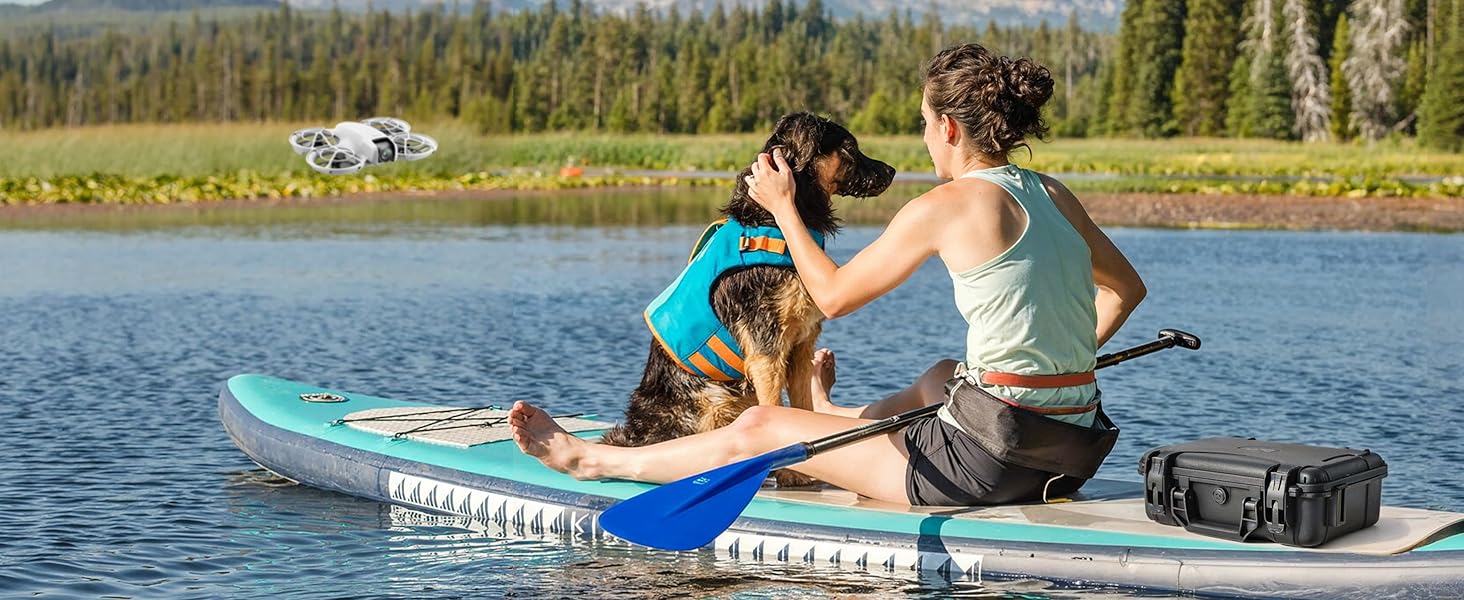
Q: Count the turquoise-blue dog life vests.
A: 1